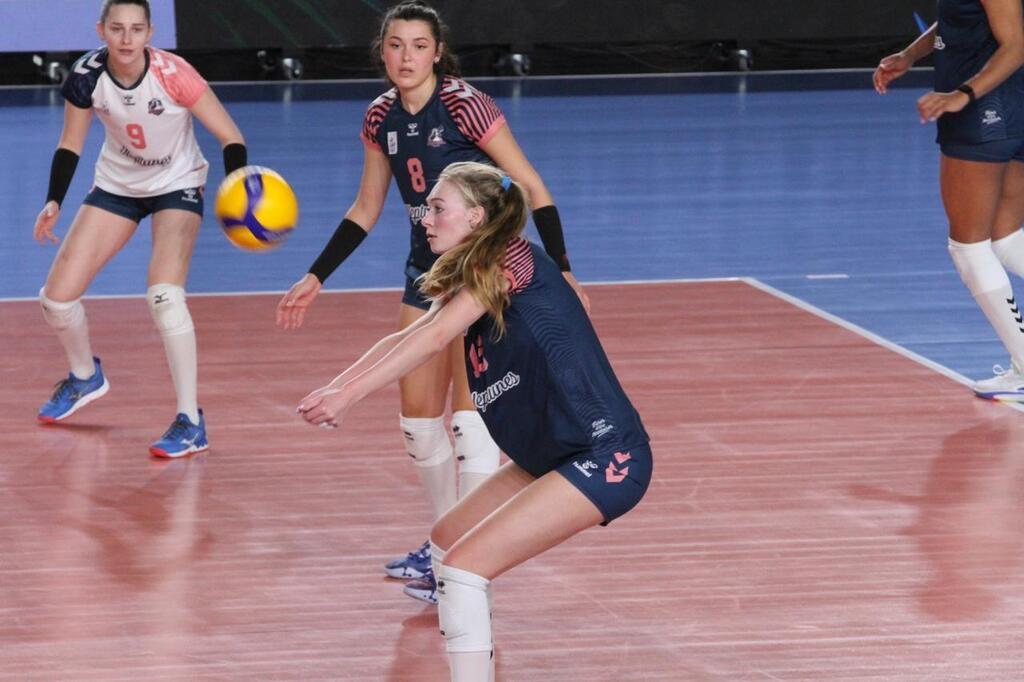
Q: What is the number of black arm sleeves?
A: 4